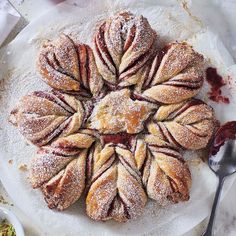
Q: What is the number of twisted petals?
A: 8